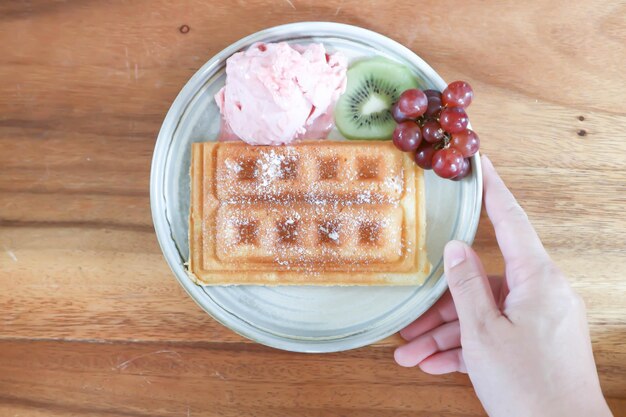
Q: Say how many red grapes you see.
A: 11